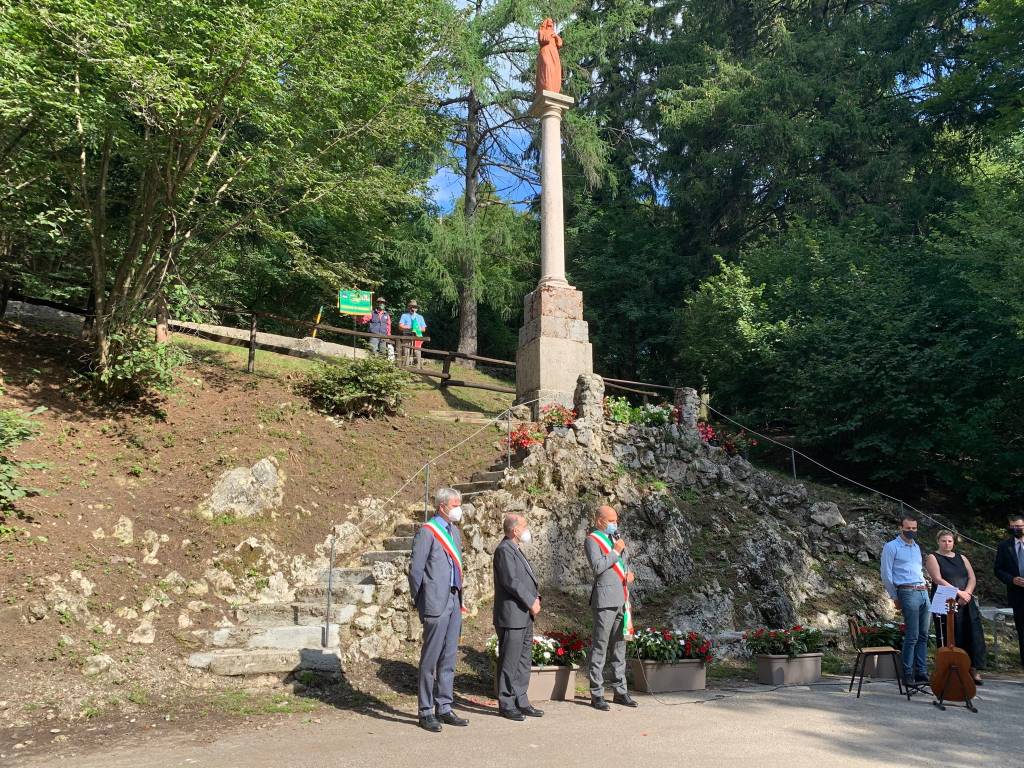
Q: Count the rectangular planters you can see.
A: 4